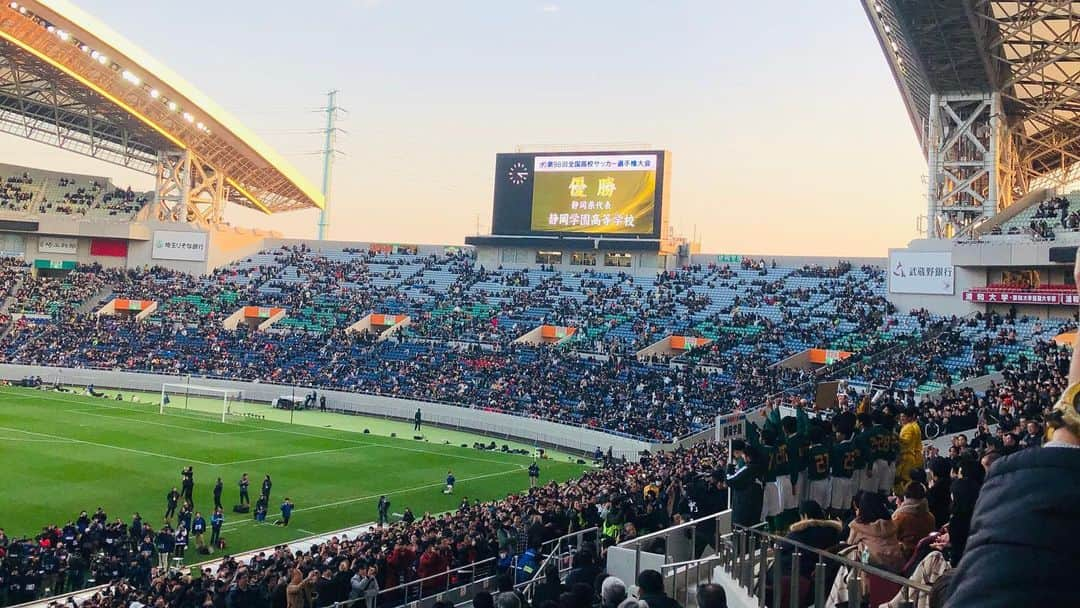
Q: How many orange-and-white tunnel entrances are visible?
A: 6